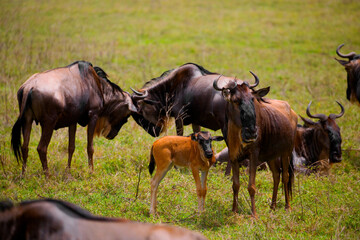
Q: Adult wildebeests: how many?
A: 6